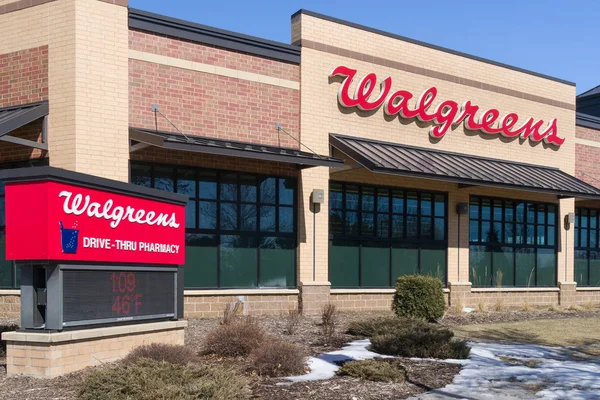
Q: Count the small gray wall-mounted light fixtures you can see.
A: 3